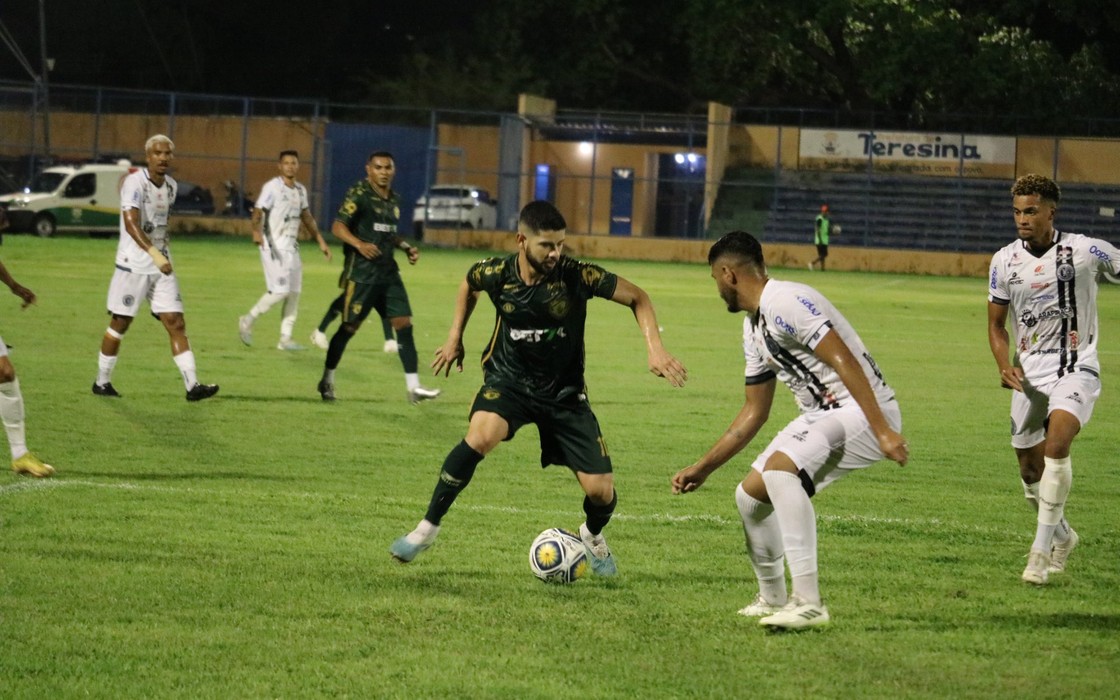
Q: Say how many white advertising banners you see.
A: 1